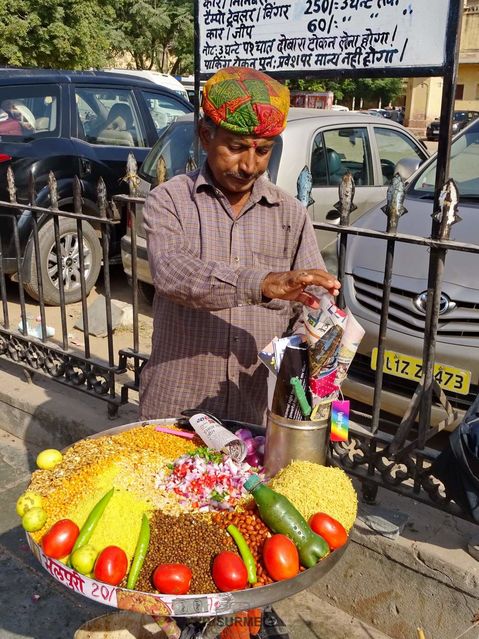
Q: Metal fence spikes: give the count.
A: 12